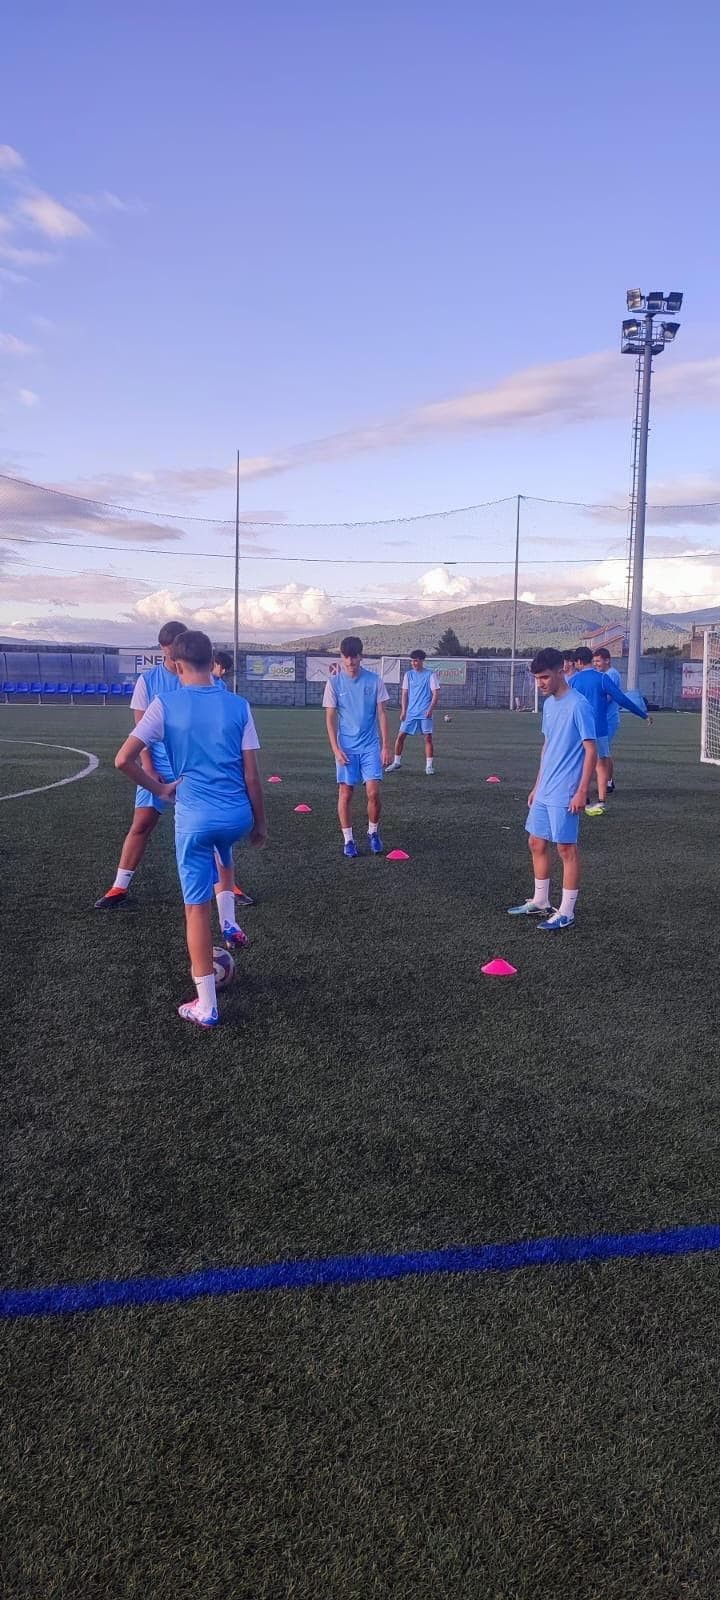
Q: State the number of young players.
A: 9